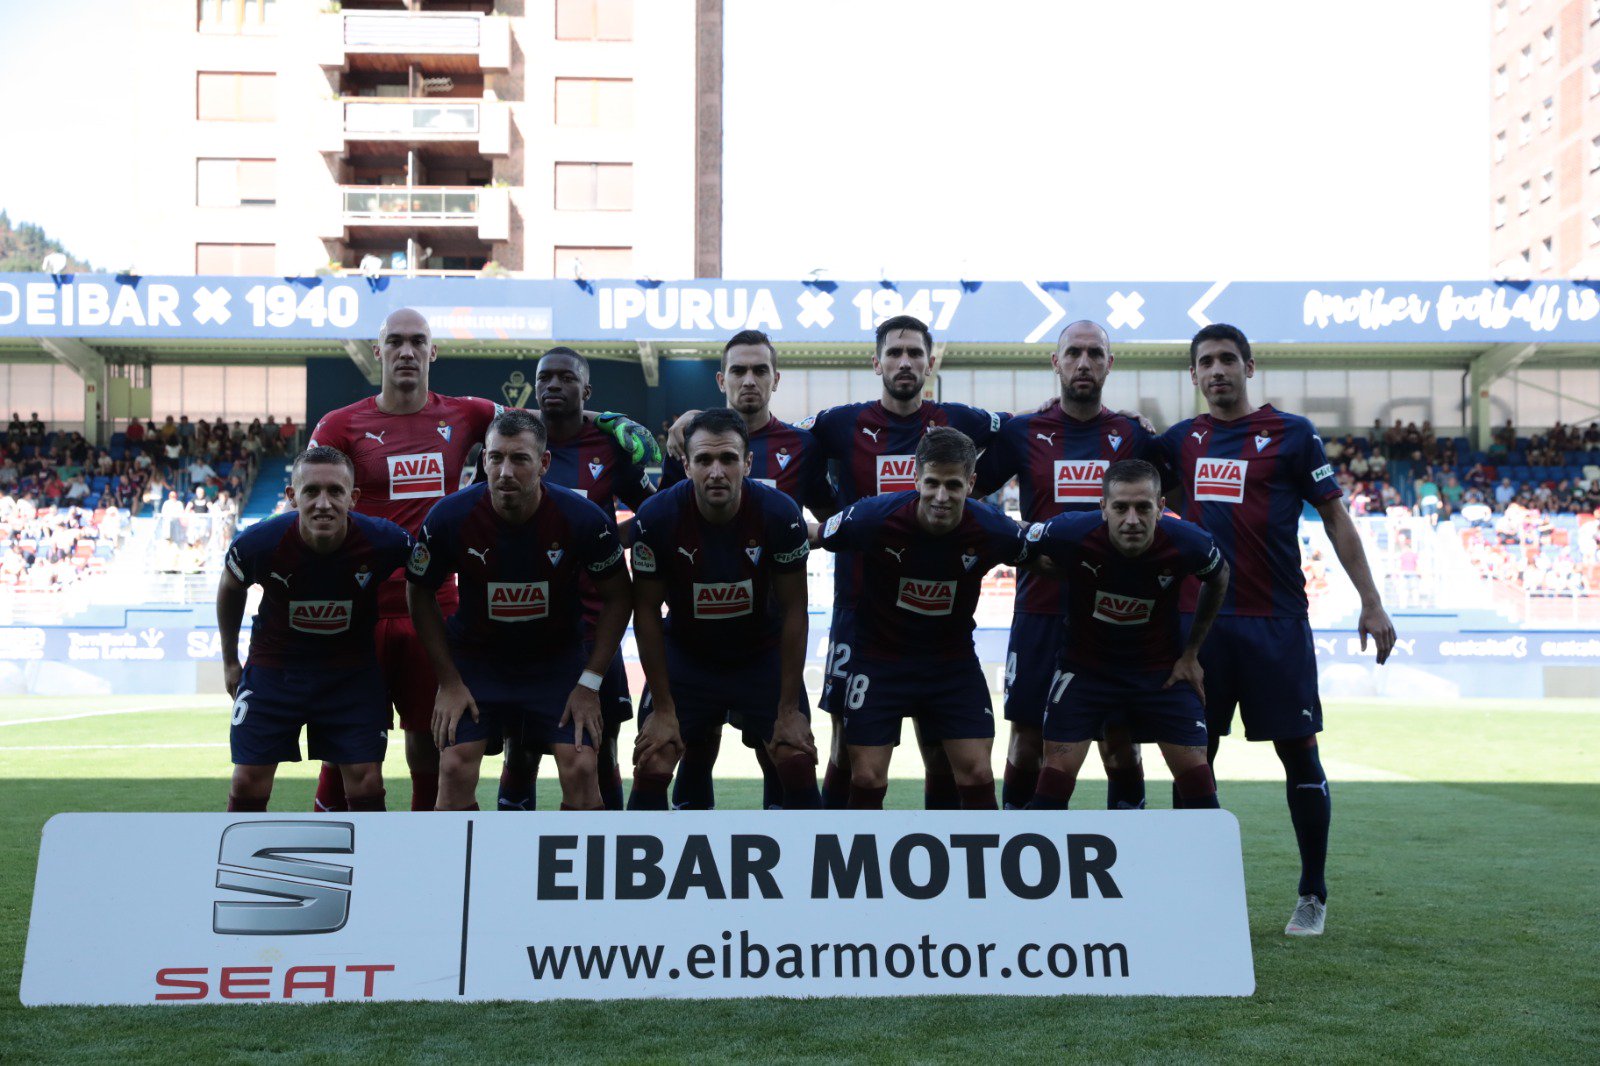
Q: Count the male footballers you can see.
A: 11